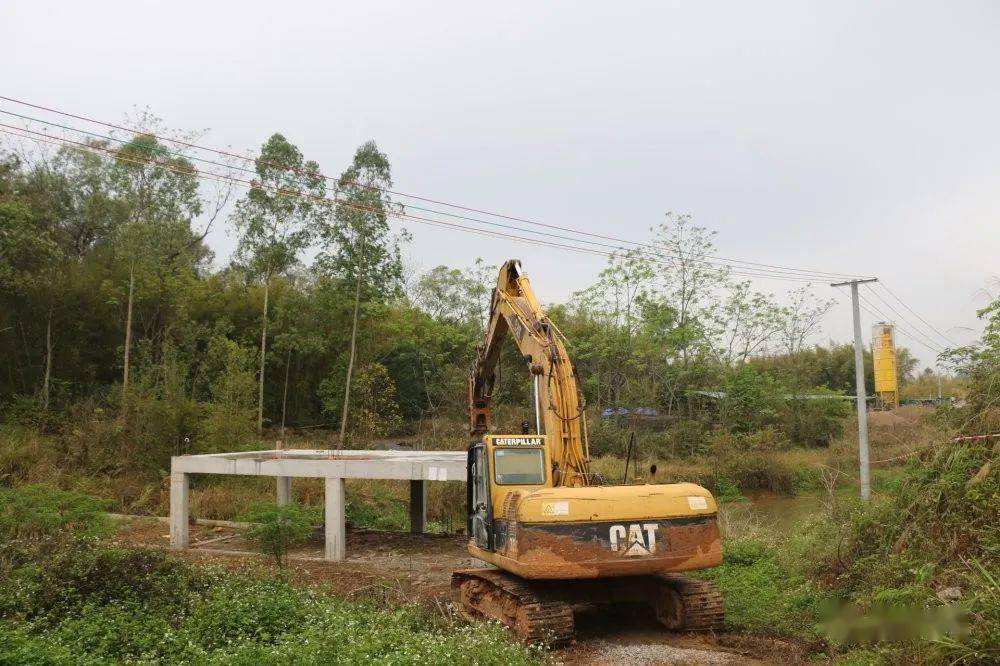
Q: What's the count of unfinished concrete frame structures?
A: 1